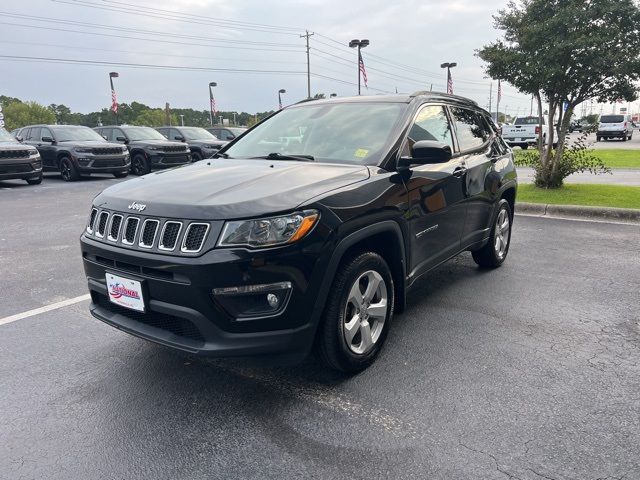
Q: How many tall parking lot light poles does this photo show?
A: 5